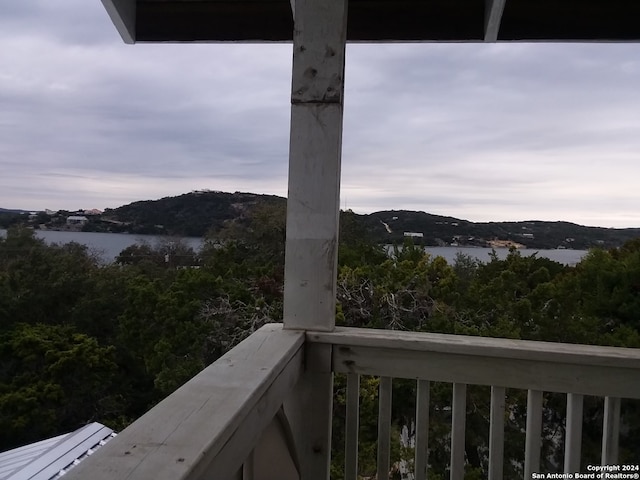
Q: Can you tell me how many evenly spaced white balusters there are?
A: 8